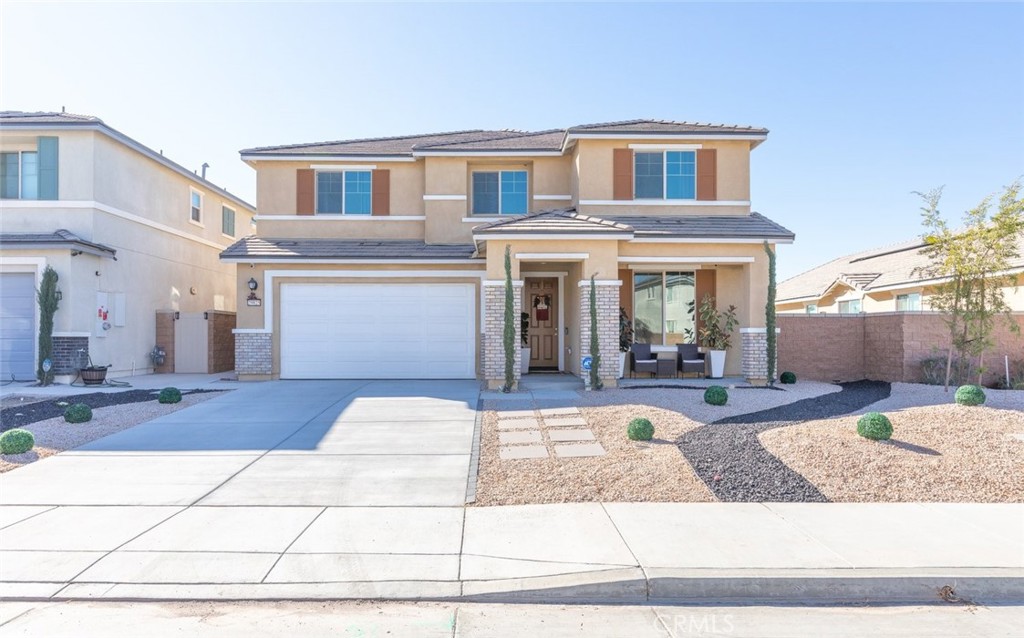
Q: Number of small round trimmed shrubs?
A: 8